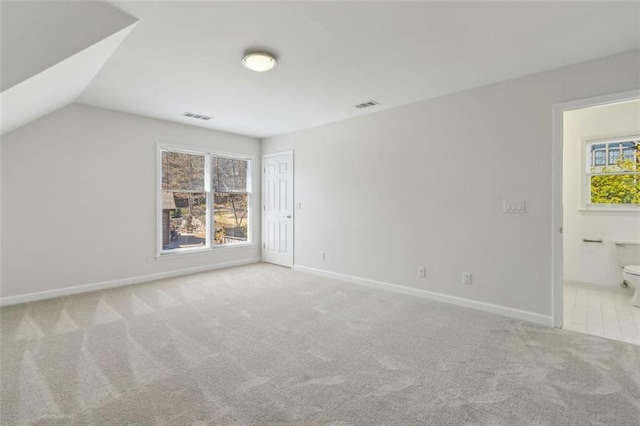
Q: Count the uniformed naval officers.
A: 0